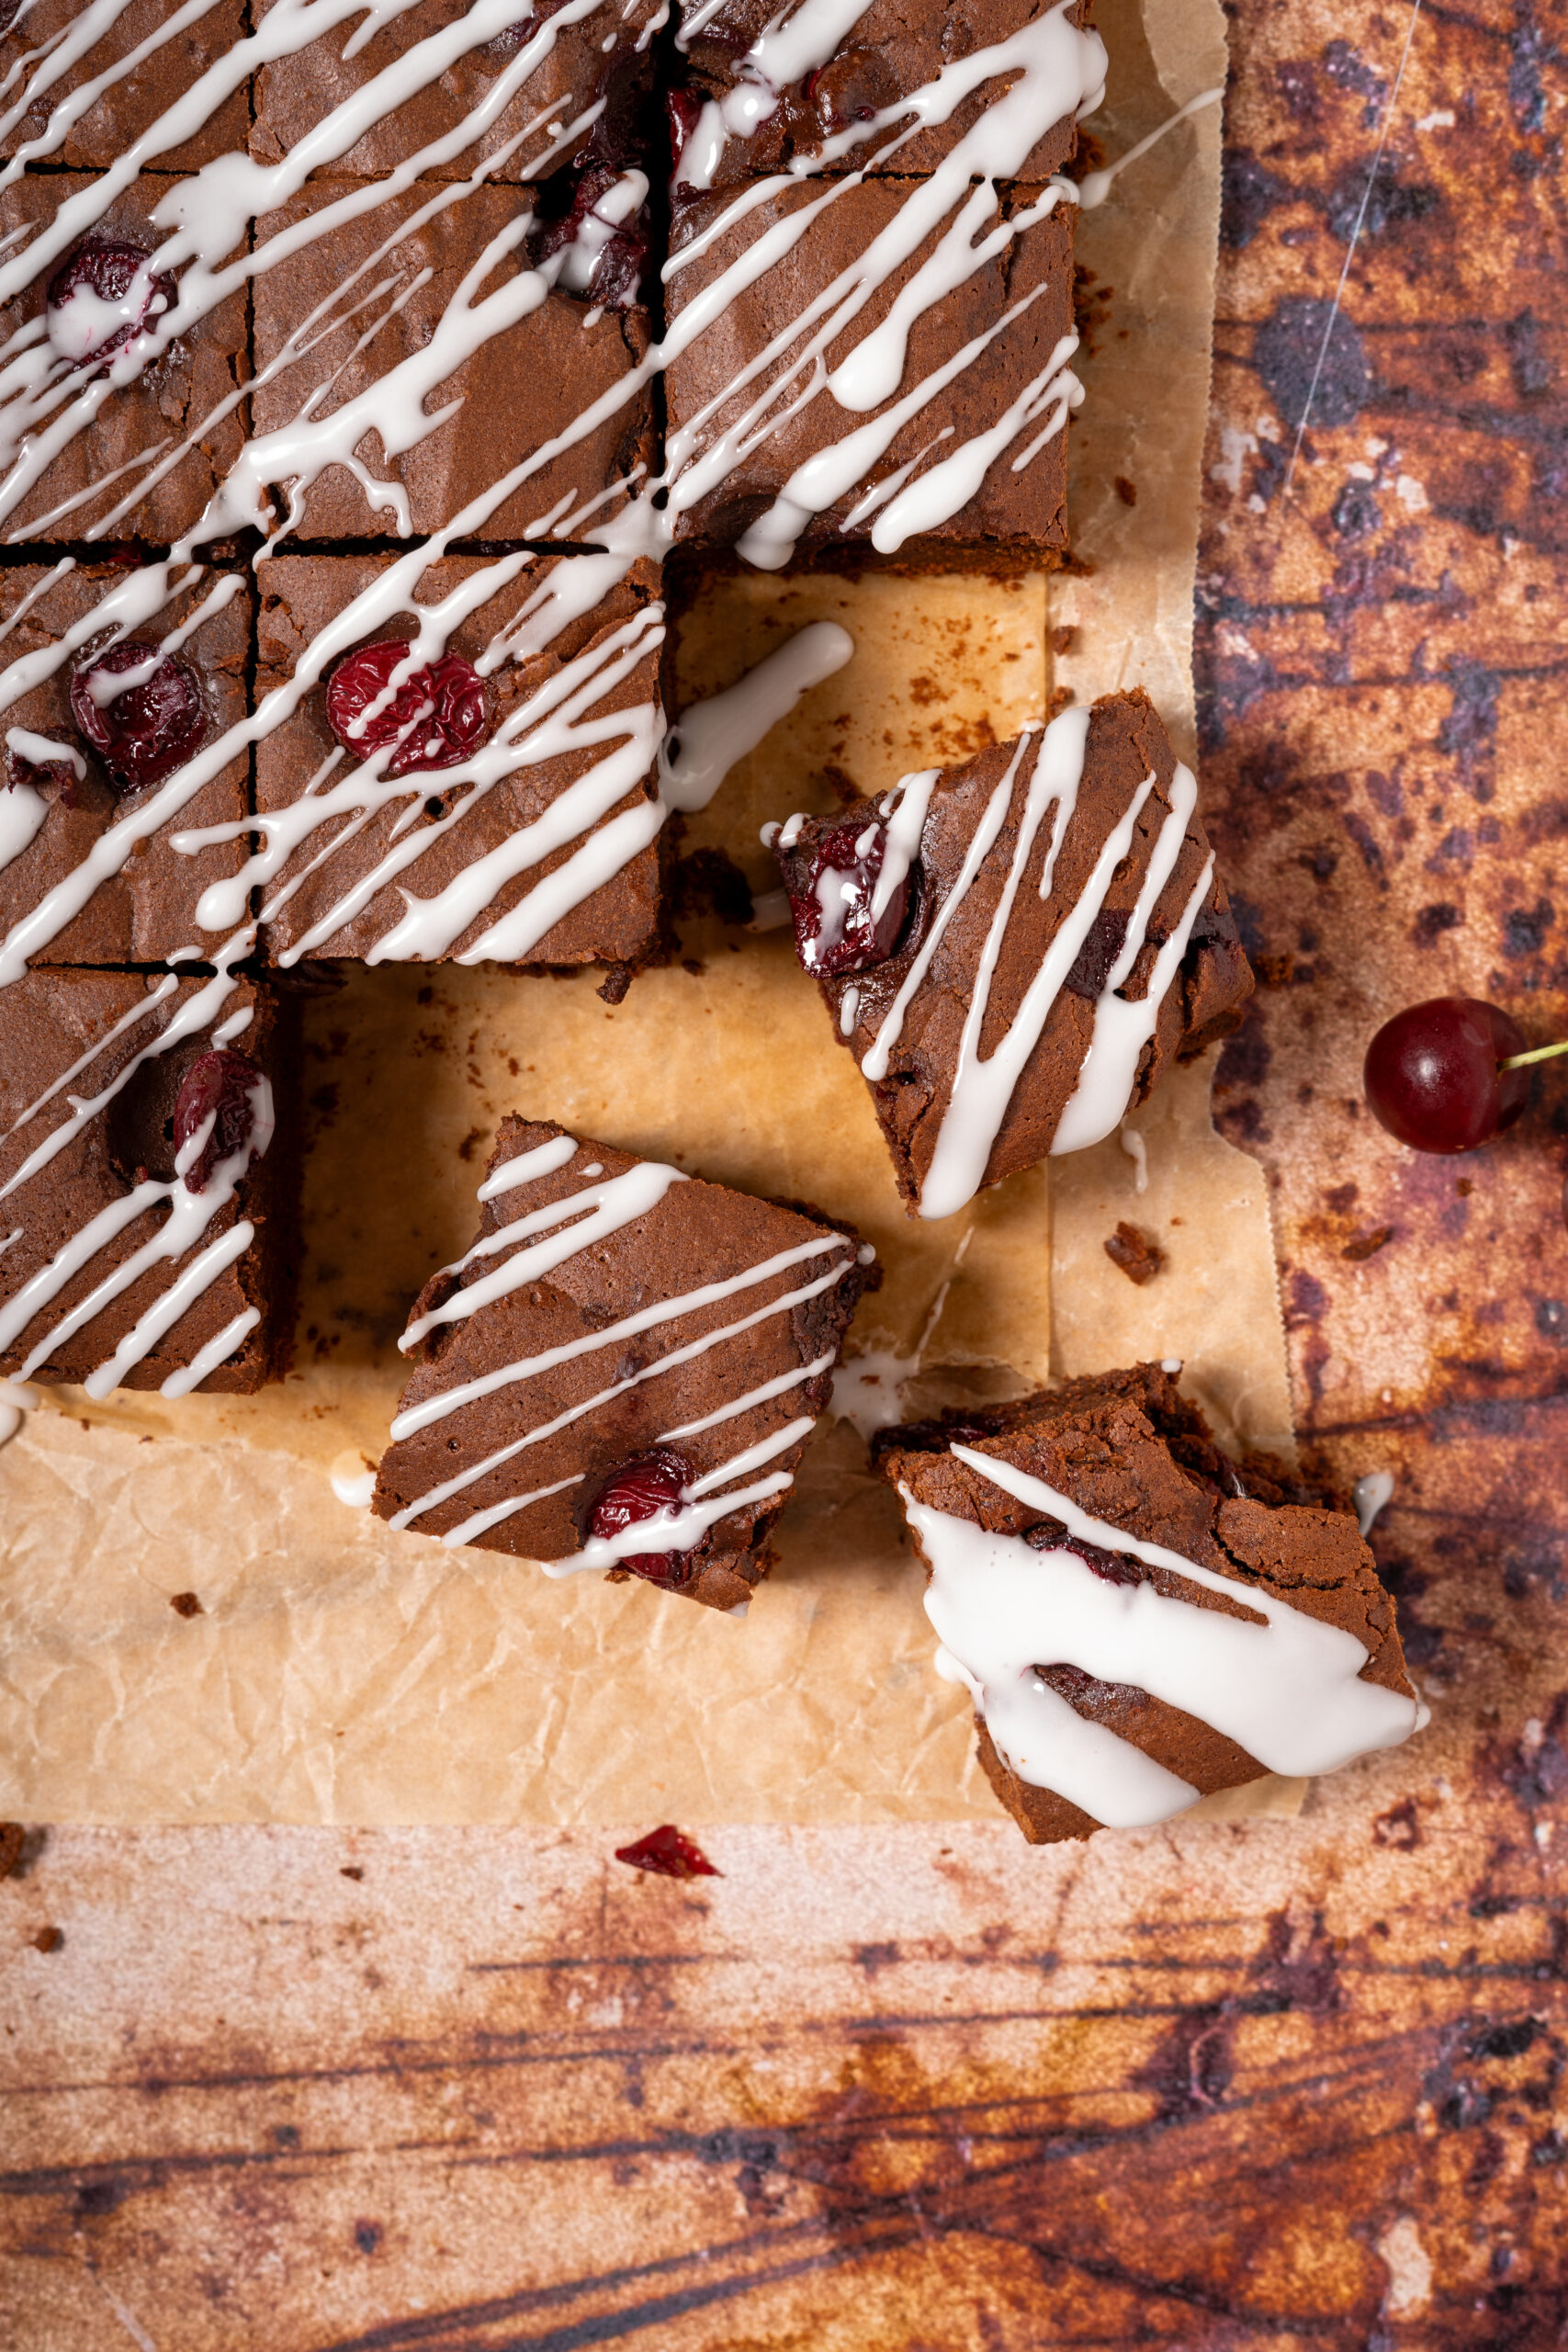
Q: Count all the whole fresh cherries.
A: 1